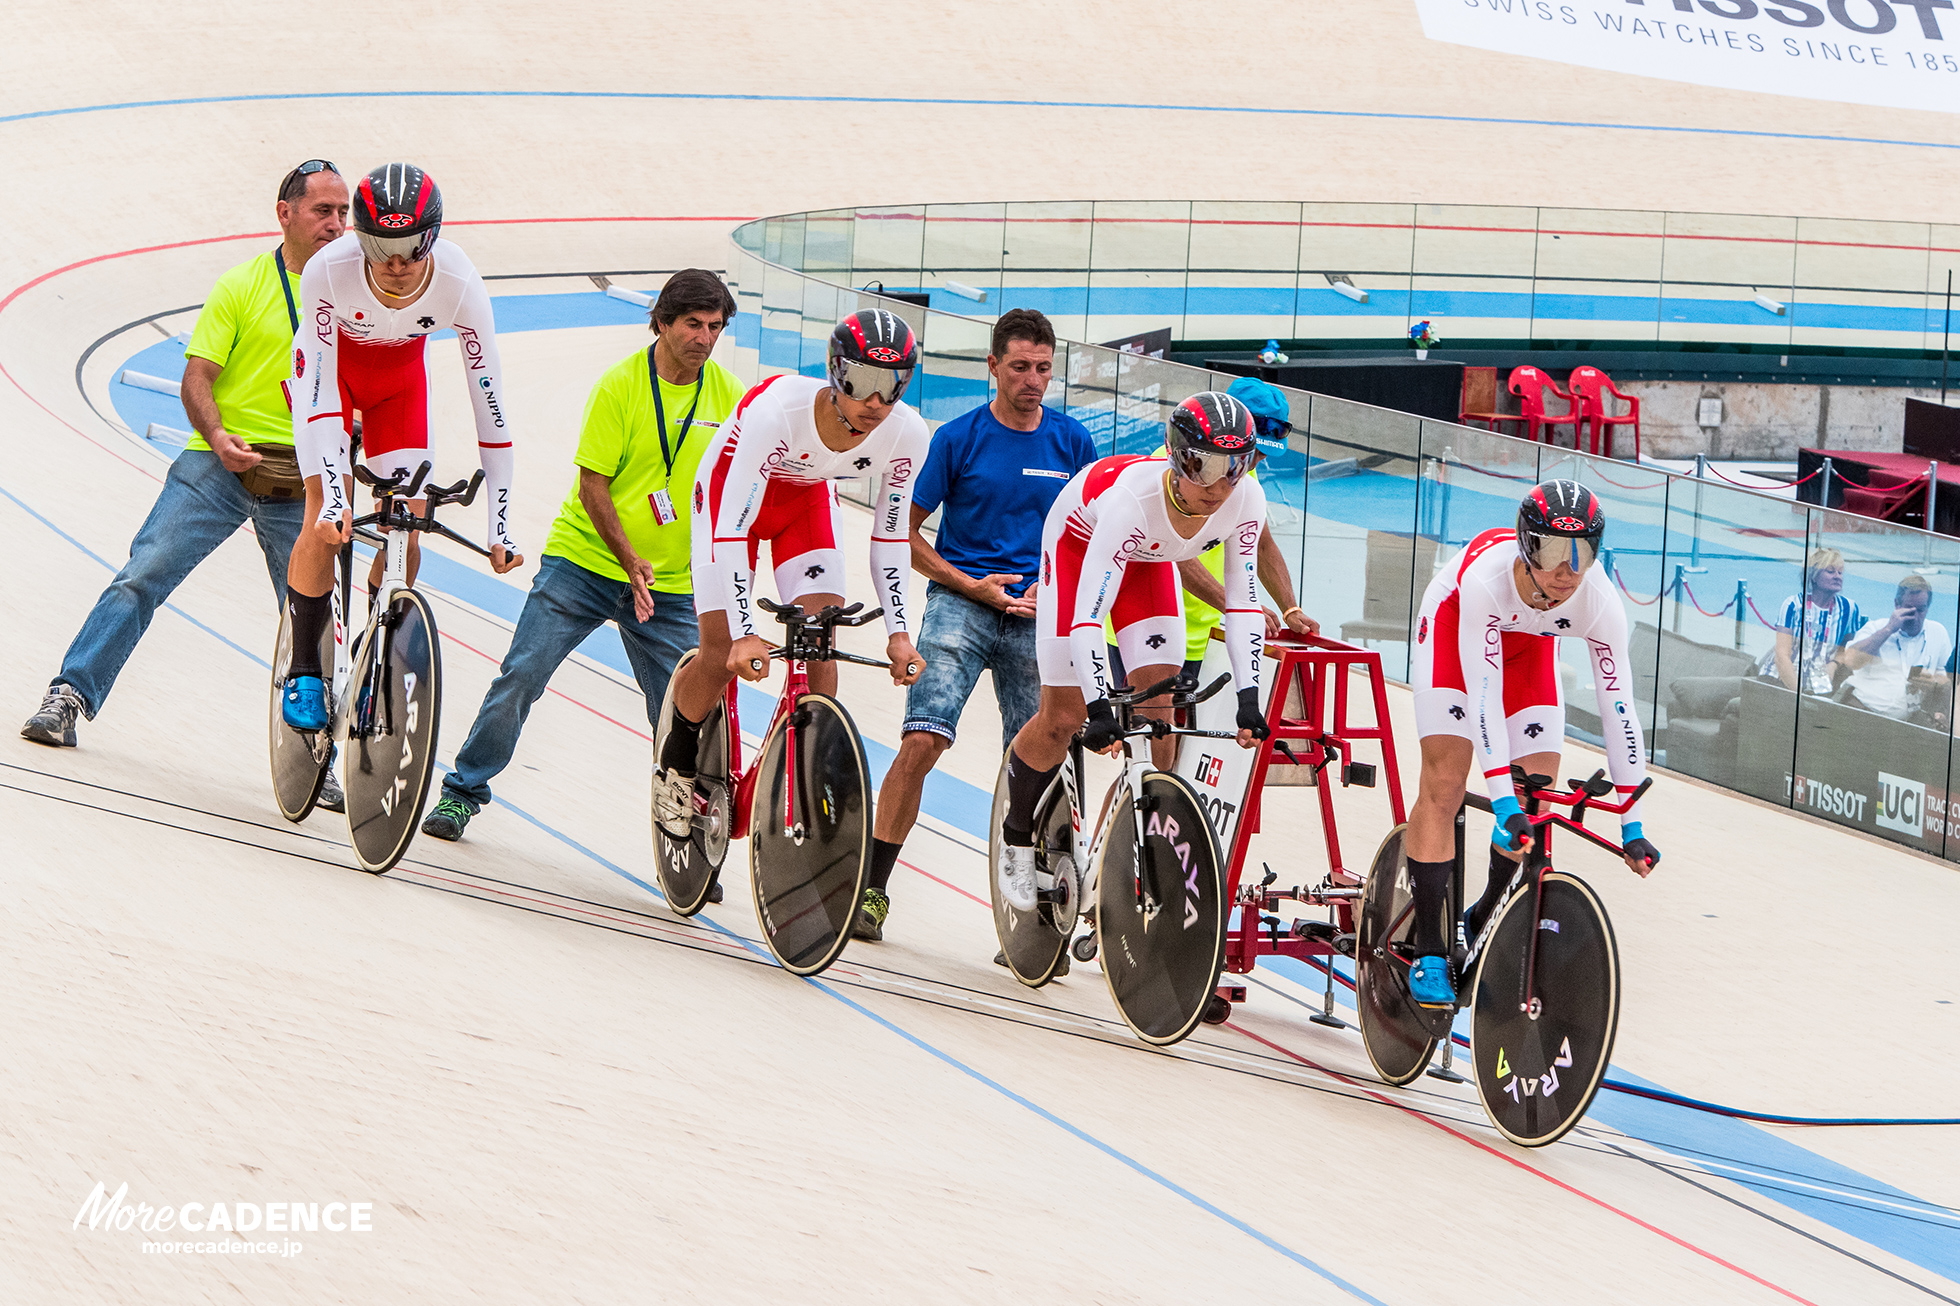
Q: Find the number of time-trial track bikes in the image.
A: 4